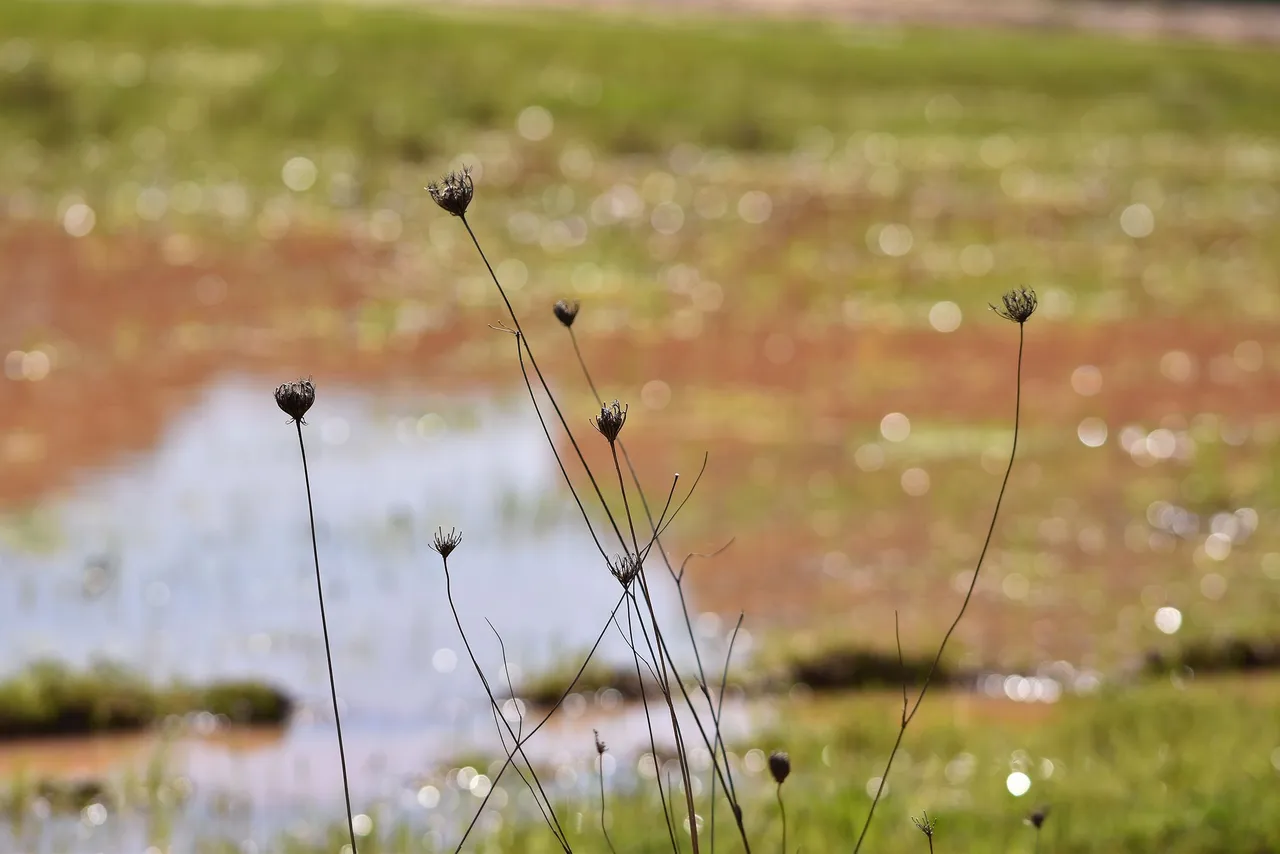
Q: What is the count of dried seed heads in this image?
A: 11